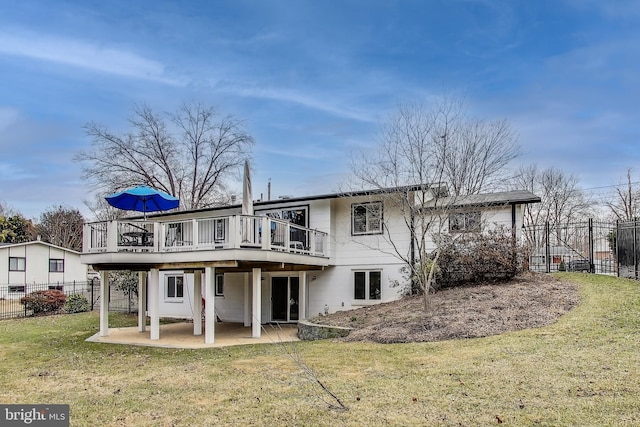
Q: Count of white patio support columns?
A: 8